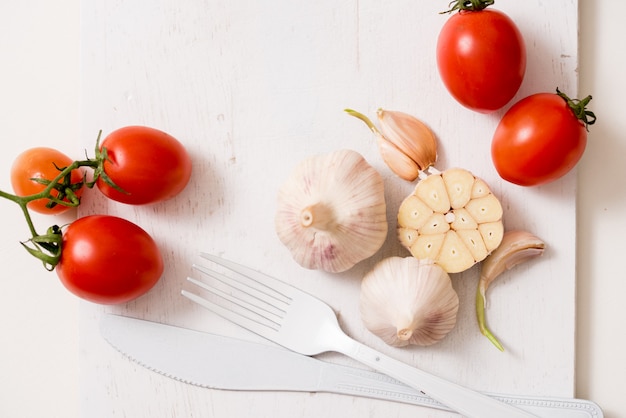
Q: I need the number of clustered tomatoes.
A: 3